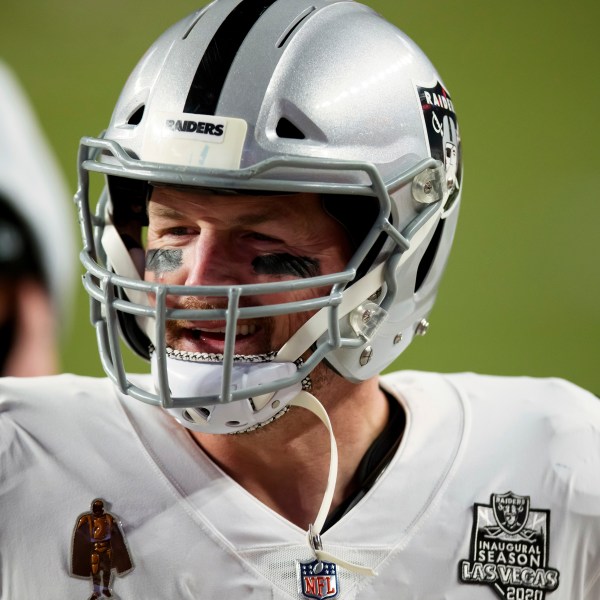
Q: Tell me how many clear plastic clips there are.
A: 2